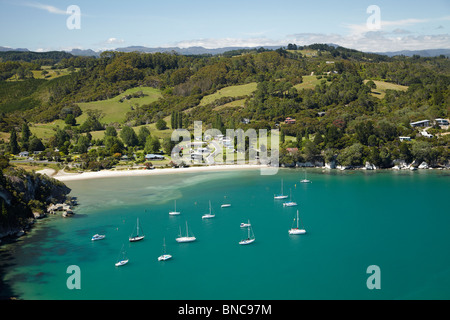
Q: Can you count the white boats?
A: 14